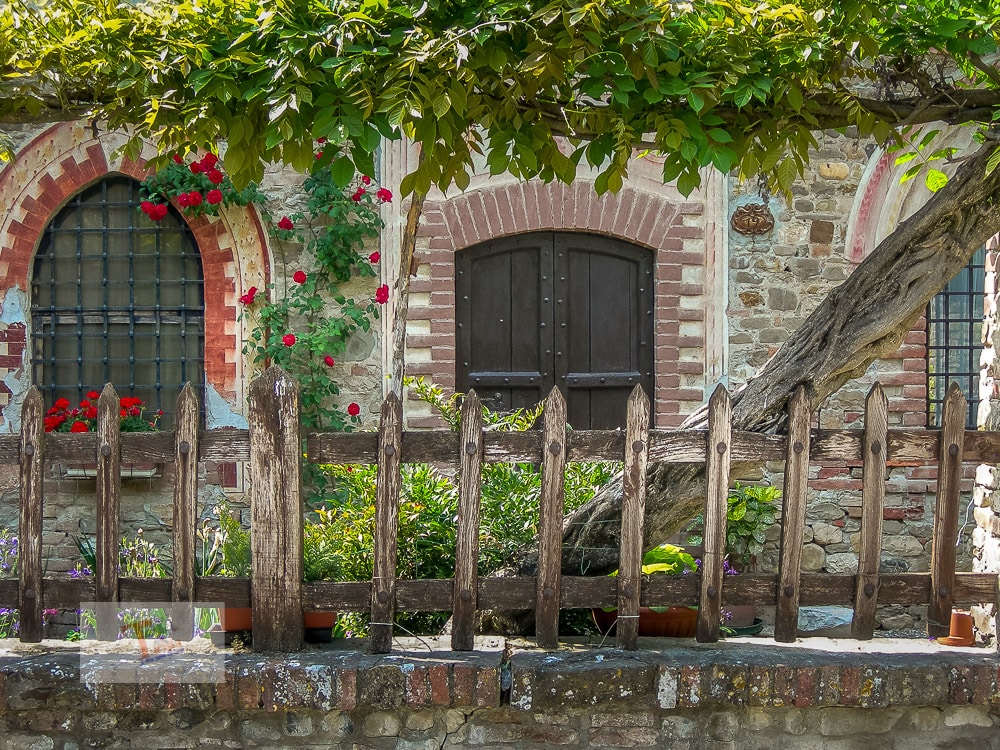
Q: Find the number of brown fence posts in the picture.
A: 12